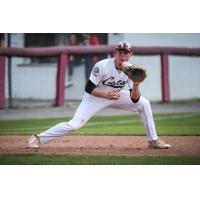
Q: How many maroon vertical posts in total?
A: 3